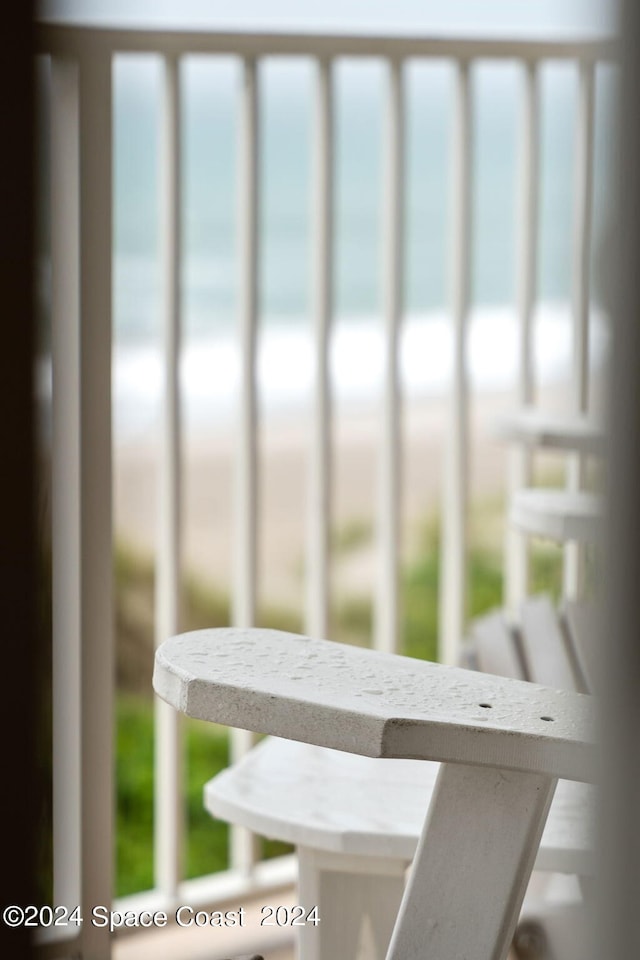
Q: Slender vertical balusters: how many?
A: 7